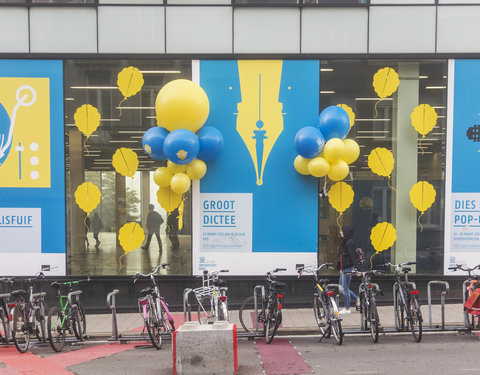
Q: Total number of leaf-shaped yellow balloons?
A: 13